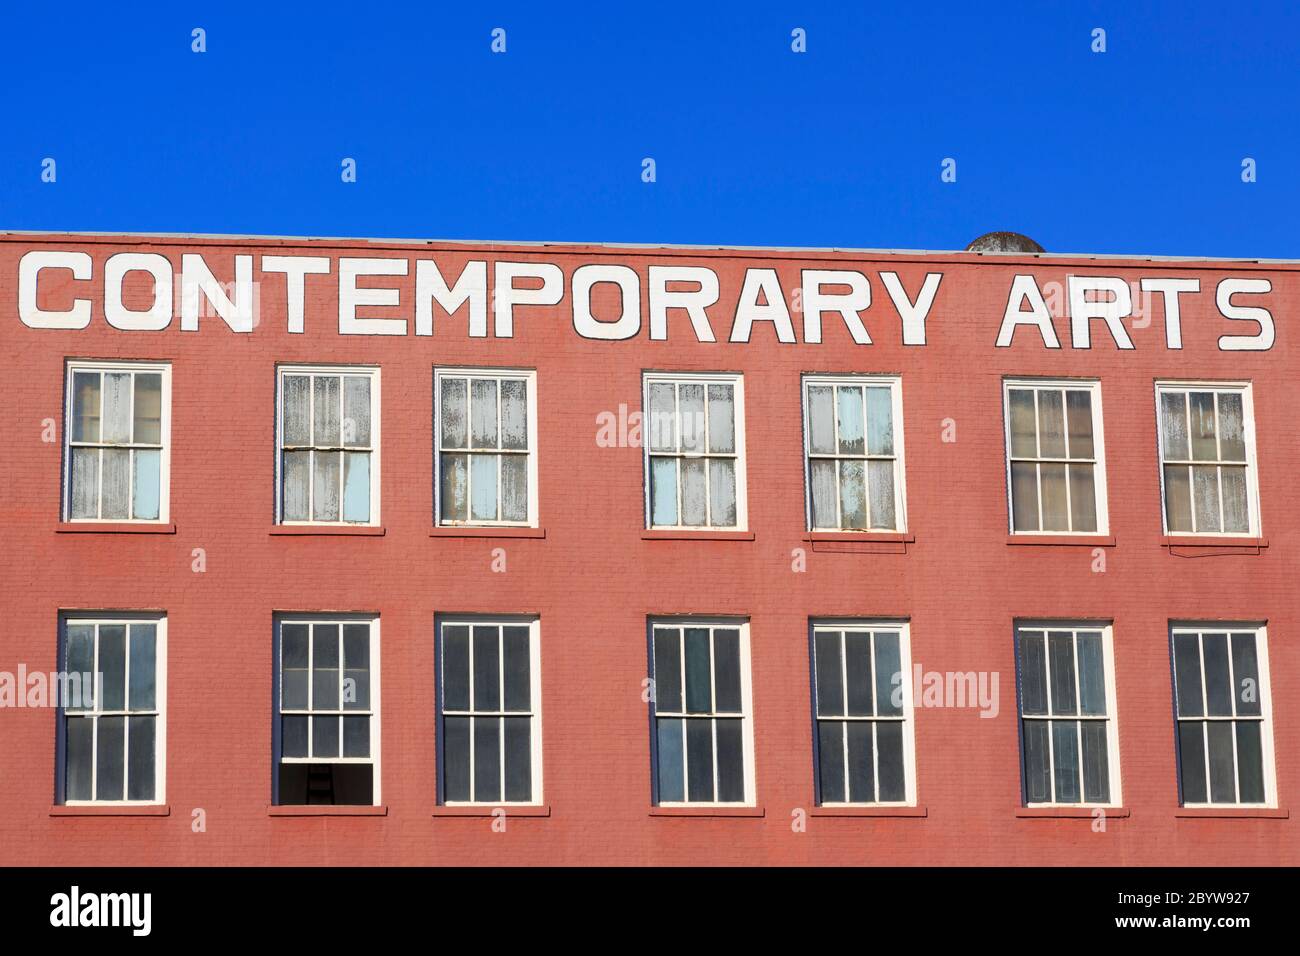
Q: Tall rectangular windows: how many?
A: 14